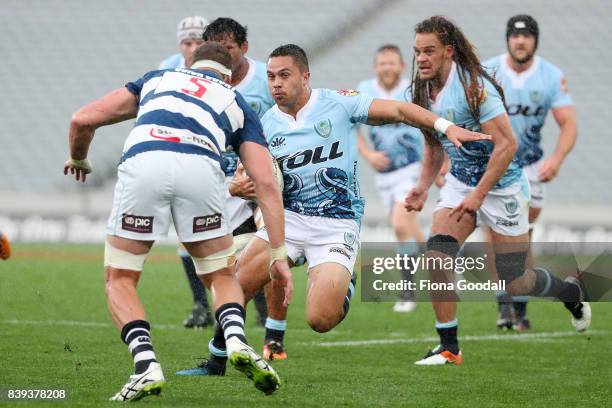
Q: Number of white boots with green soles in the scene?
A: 2